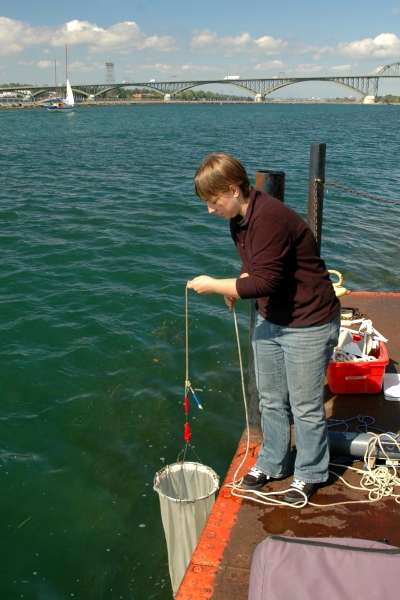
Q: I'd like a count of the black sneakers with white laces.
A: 2